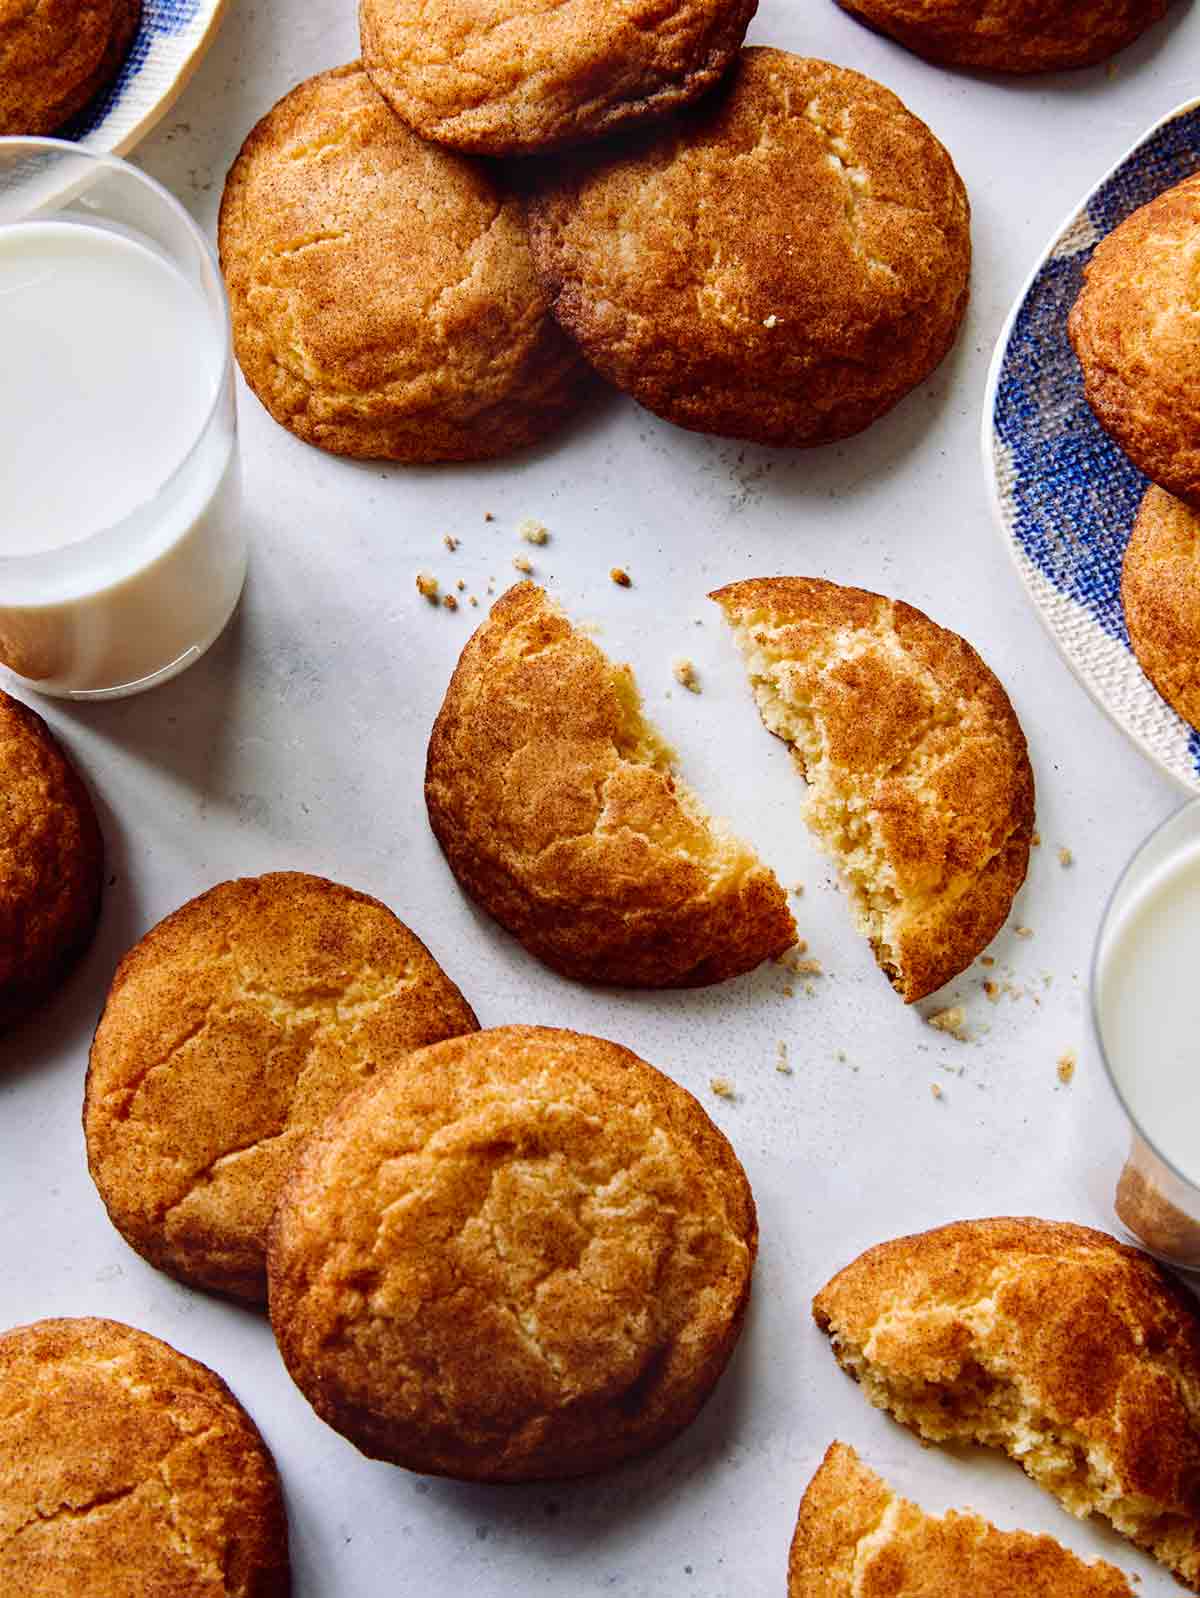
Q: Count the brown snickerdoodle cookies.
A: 13